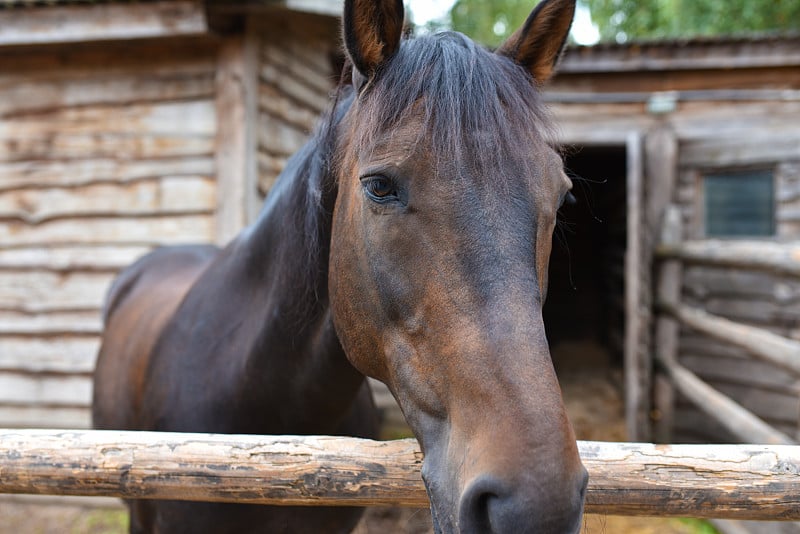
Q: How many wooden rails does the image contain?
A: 4